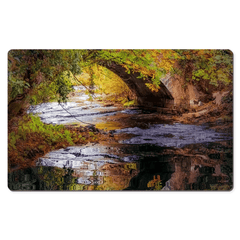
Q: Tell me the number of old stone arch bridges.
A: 1